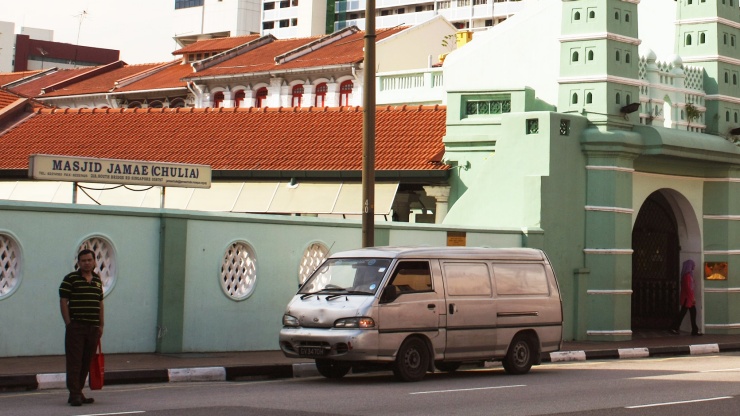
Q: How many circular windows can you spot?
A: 4